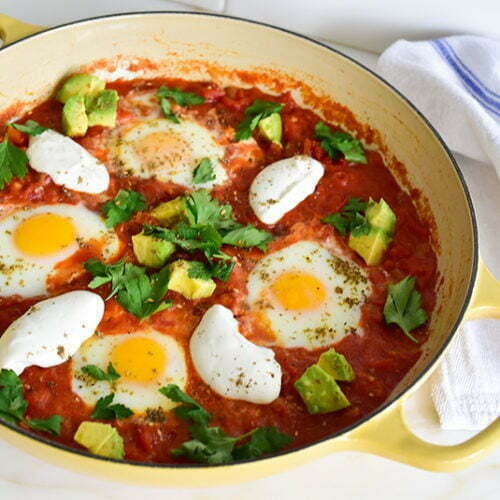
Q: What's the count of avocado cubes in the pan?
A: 12